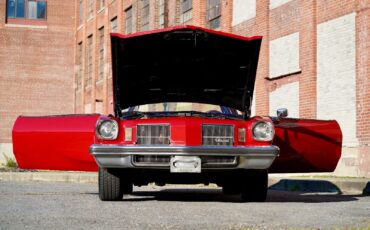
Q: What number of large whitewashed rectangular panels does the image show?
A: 5